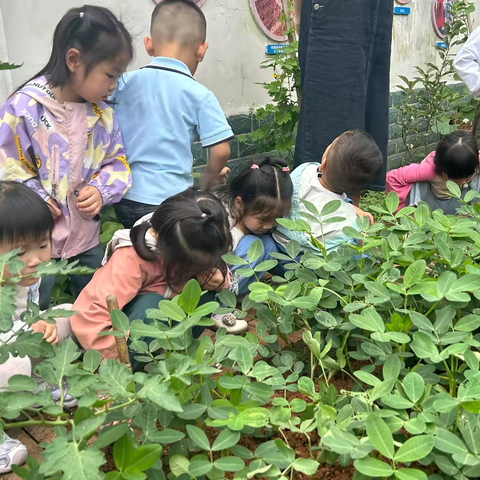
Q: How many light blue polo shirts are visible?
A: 1